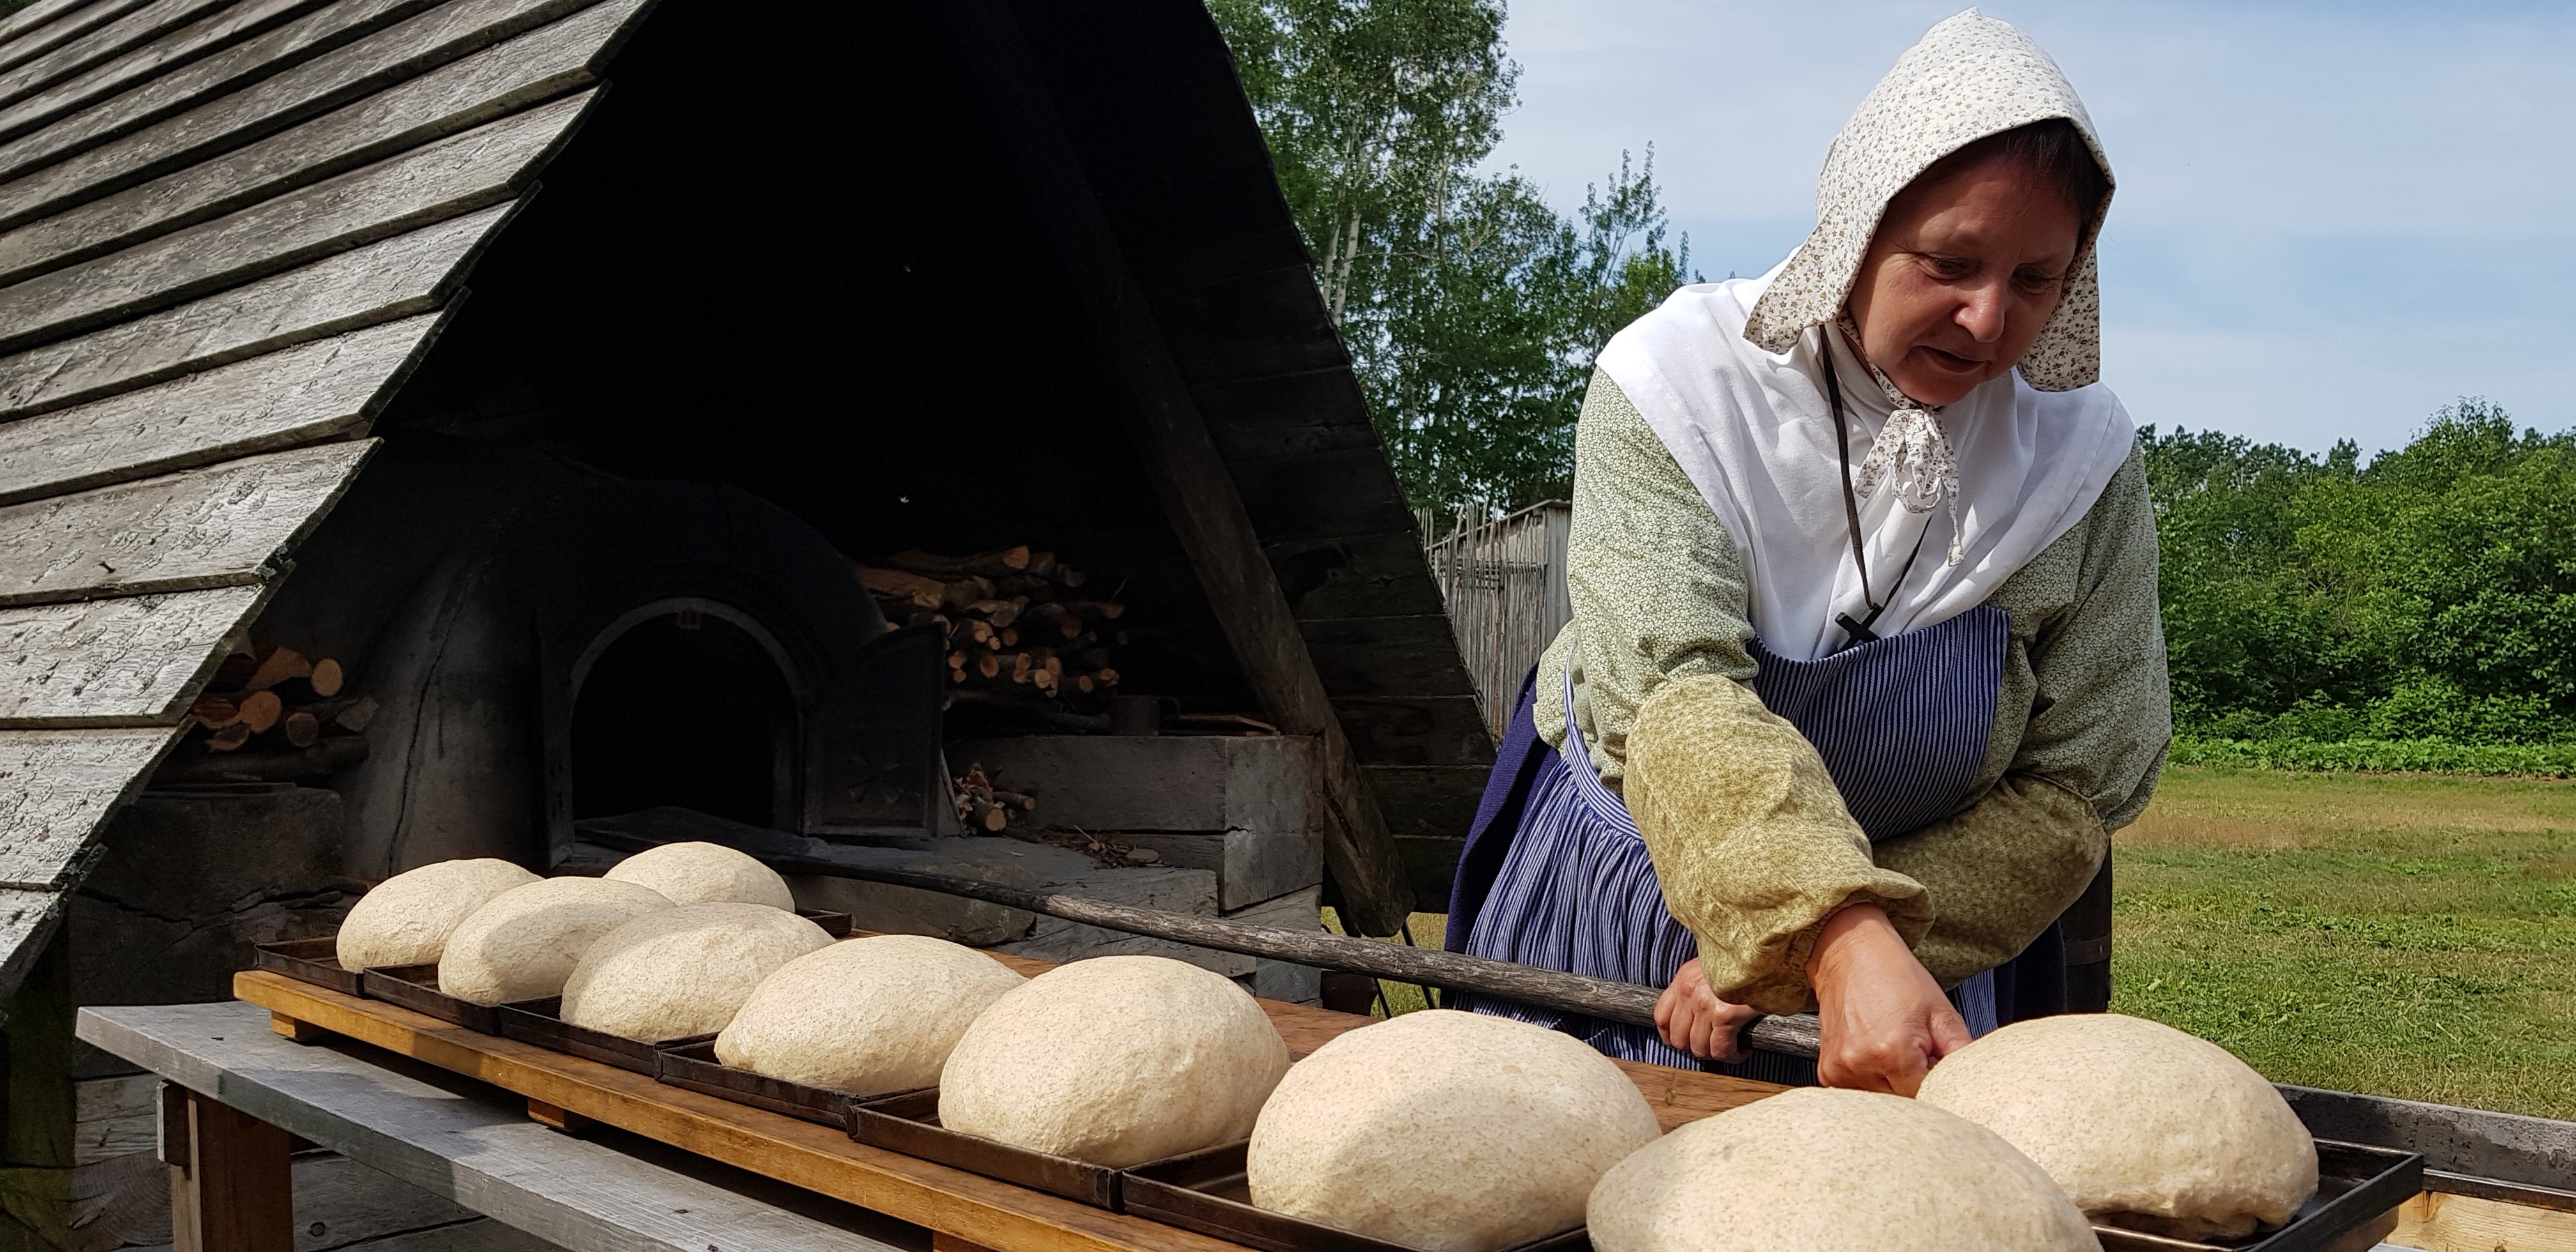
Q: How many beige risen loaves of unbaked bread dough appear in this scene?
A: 9